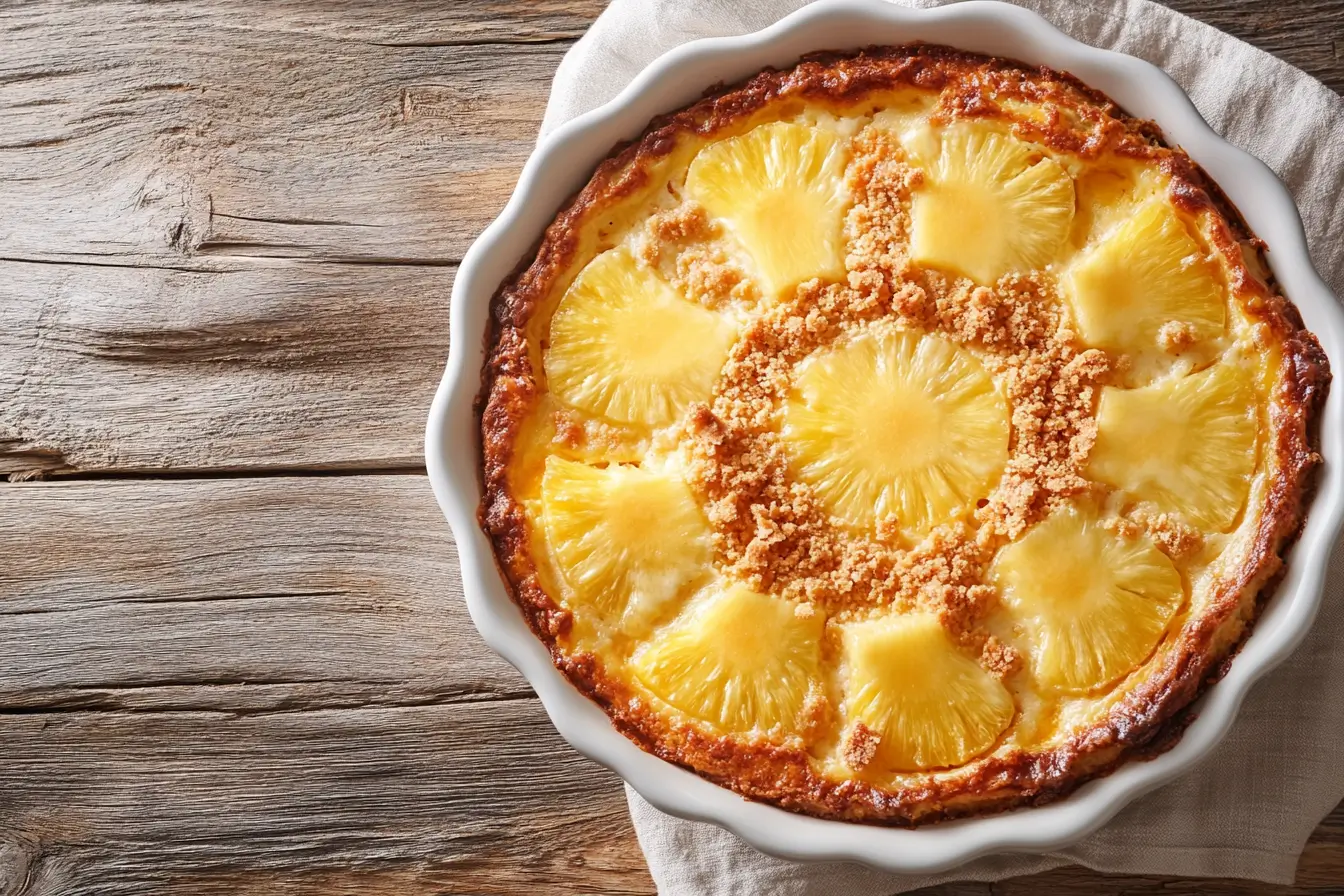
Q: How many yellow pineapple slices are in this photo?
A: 10